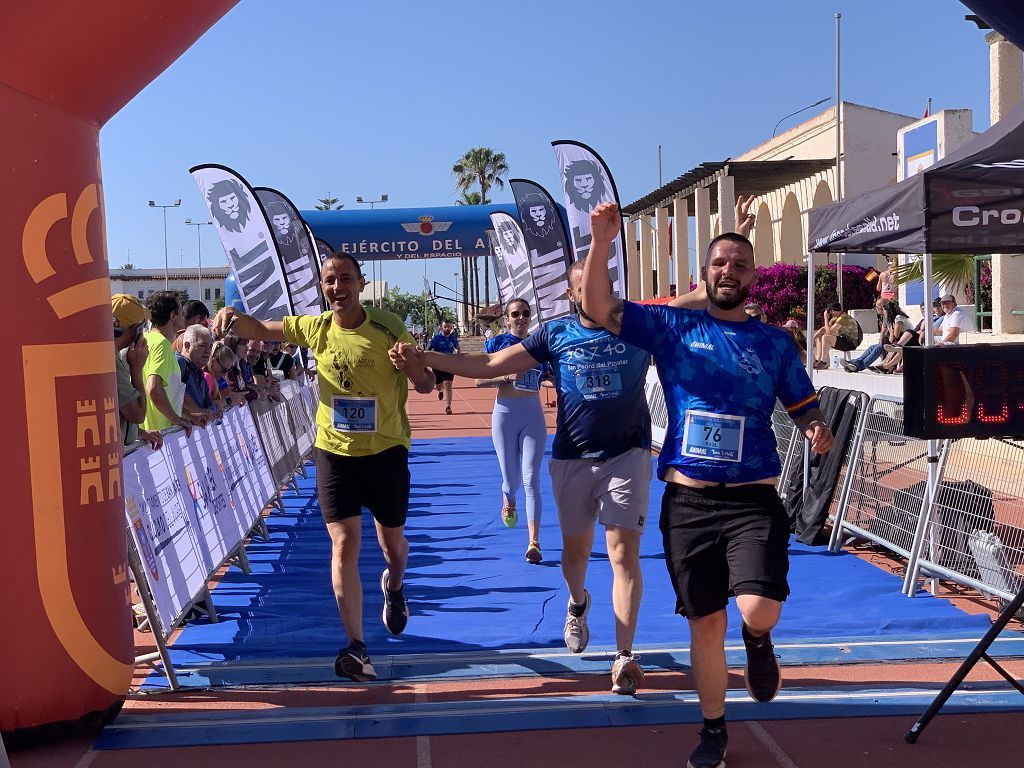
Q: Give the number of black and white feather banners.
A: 8